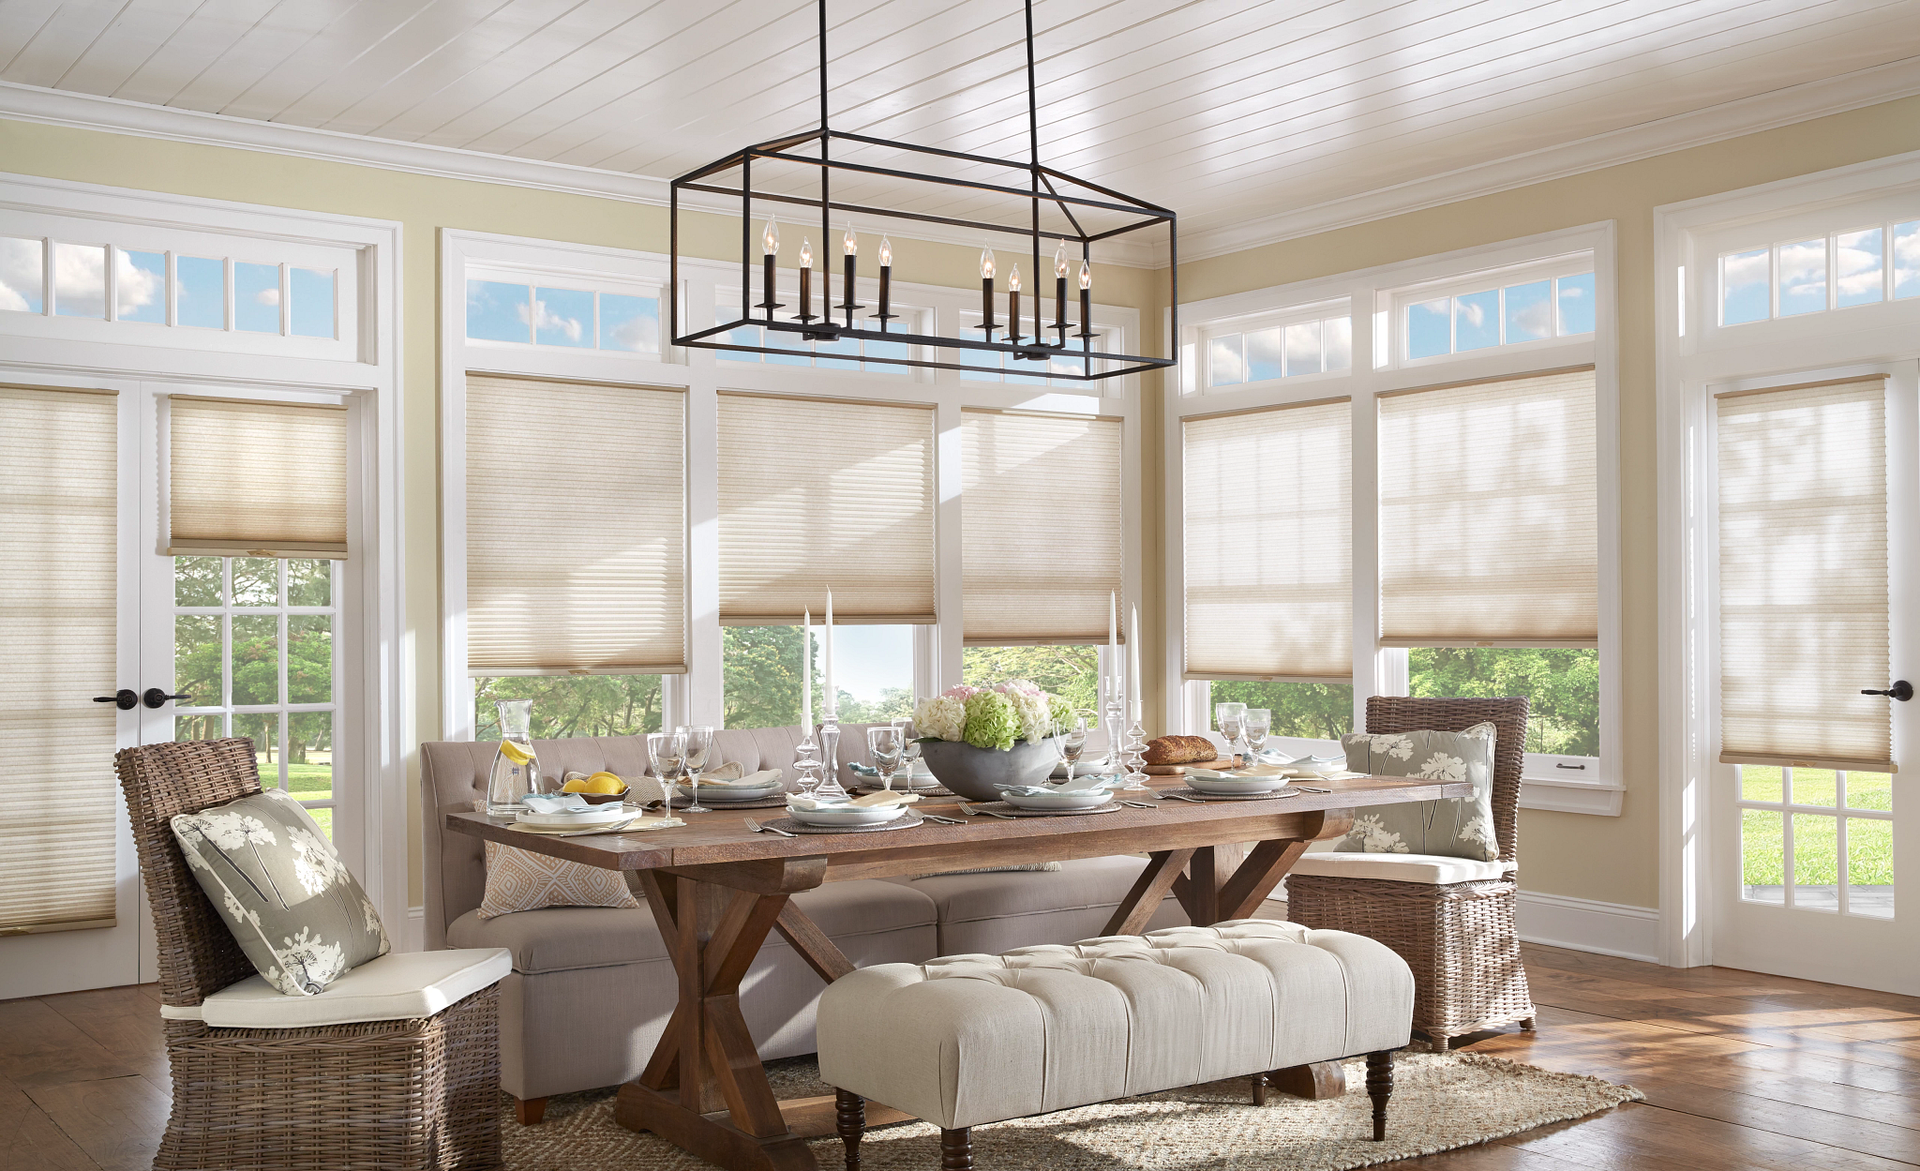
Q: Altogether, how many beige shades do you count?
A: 8